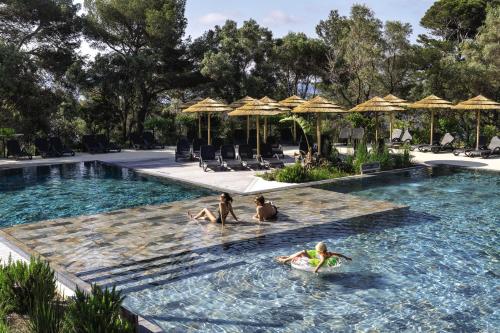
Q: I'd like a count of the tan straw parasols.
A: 11